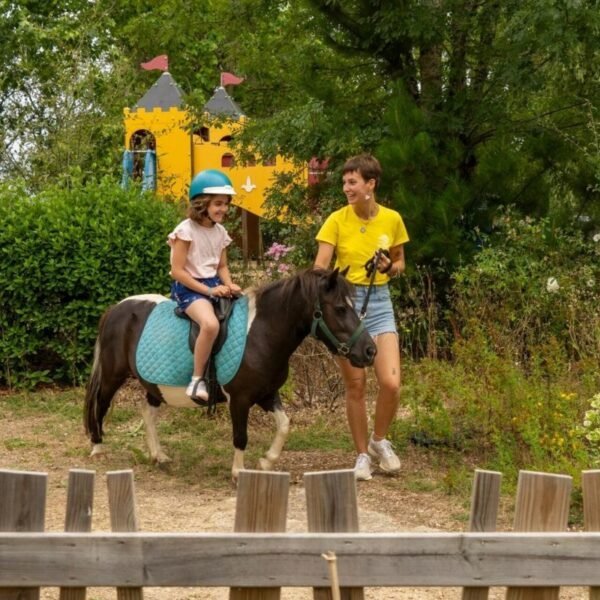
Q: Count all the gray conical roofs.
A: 2